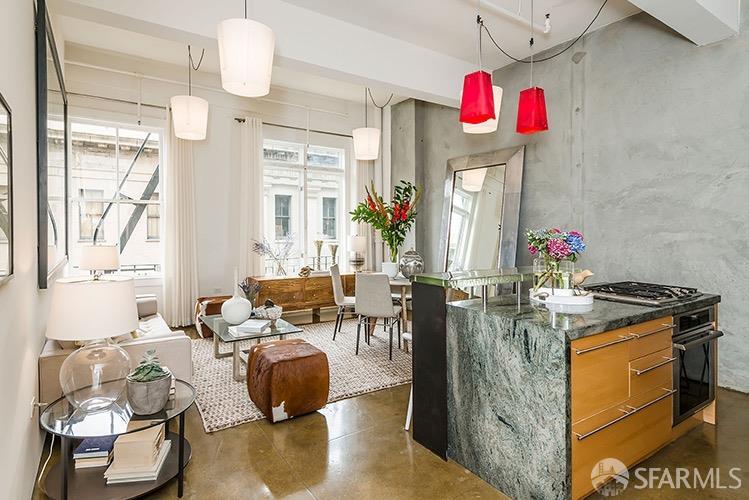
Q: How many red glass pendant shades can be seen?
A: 2